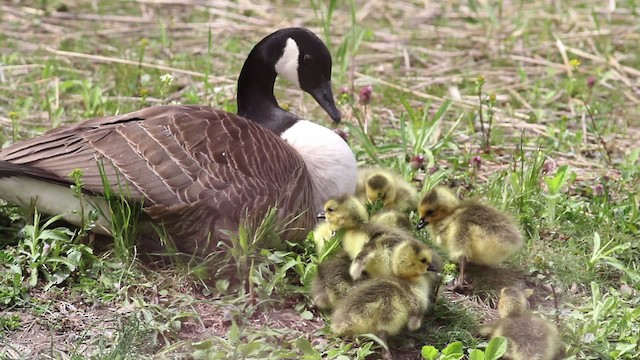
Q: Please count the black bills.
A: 4